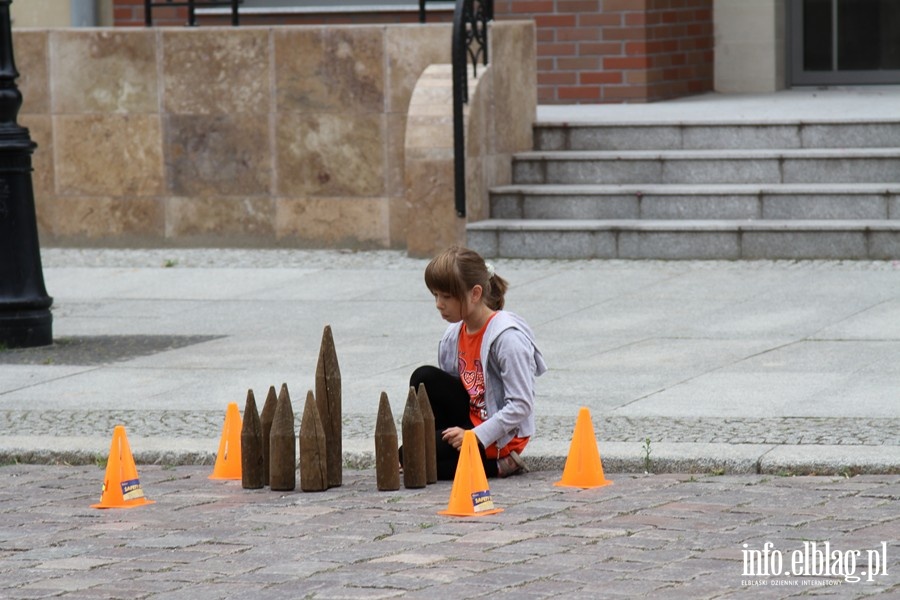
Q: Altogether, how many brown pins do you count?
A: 8